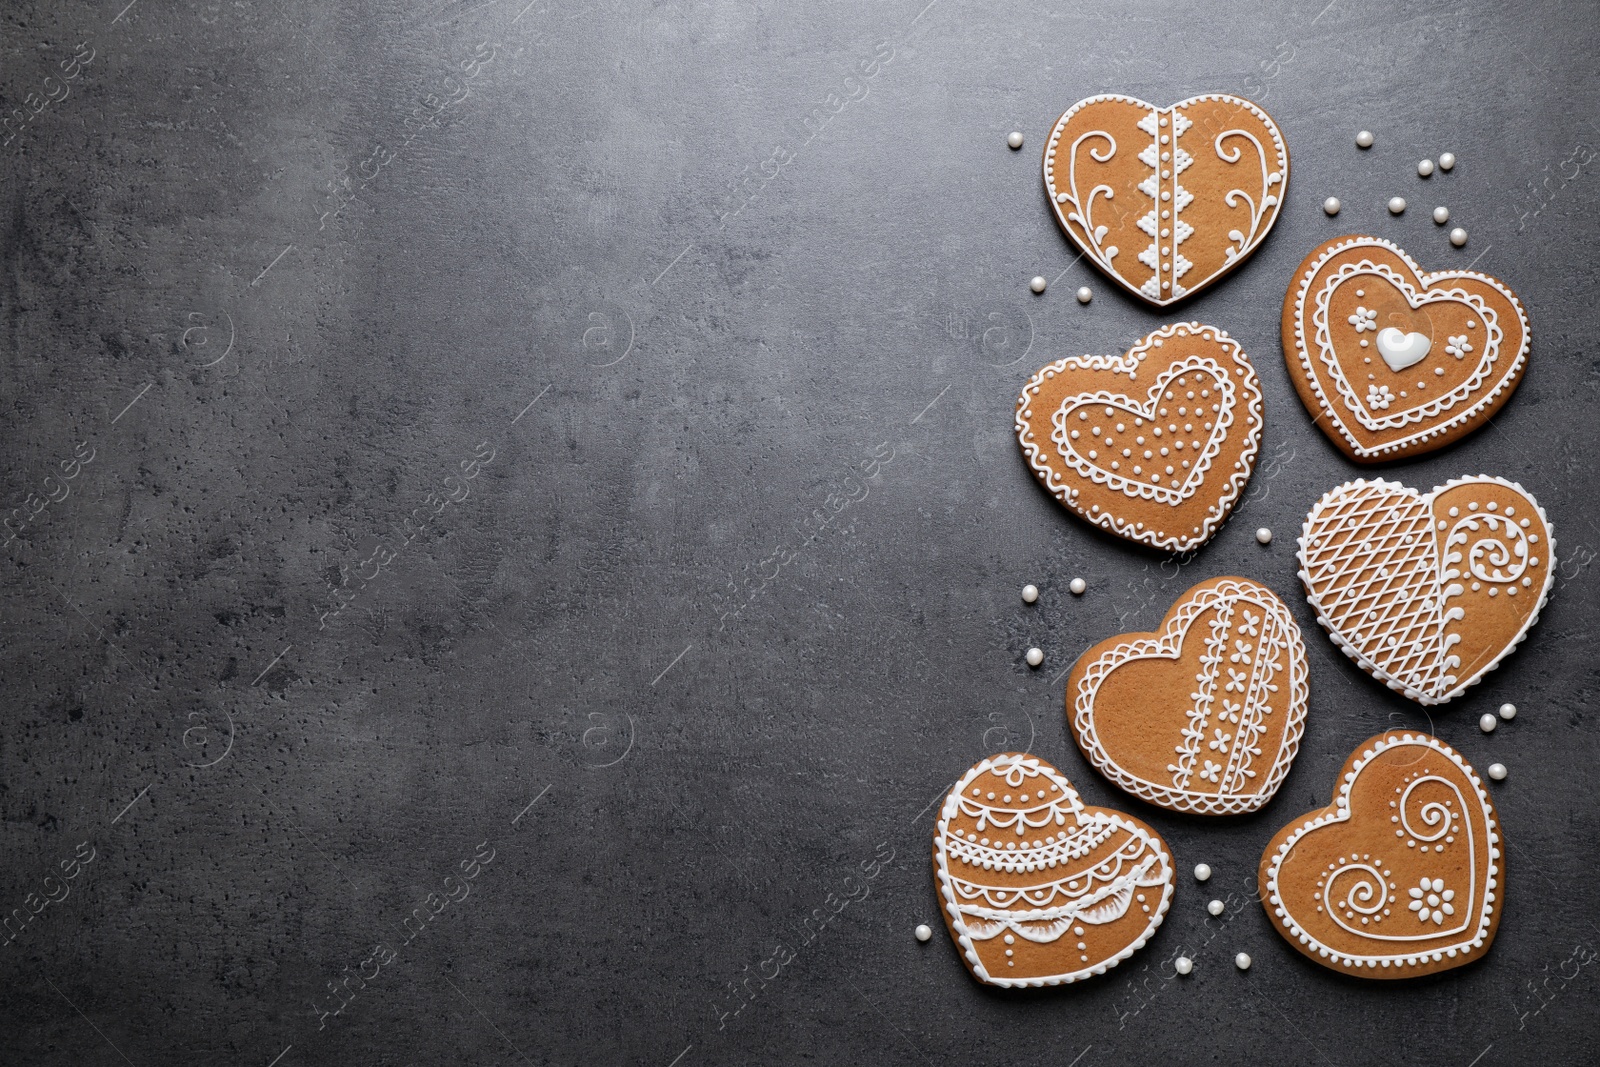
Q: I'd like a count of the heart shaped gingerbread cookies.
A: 7